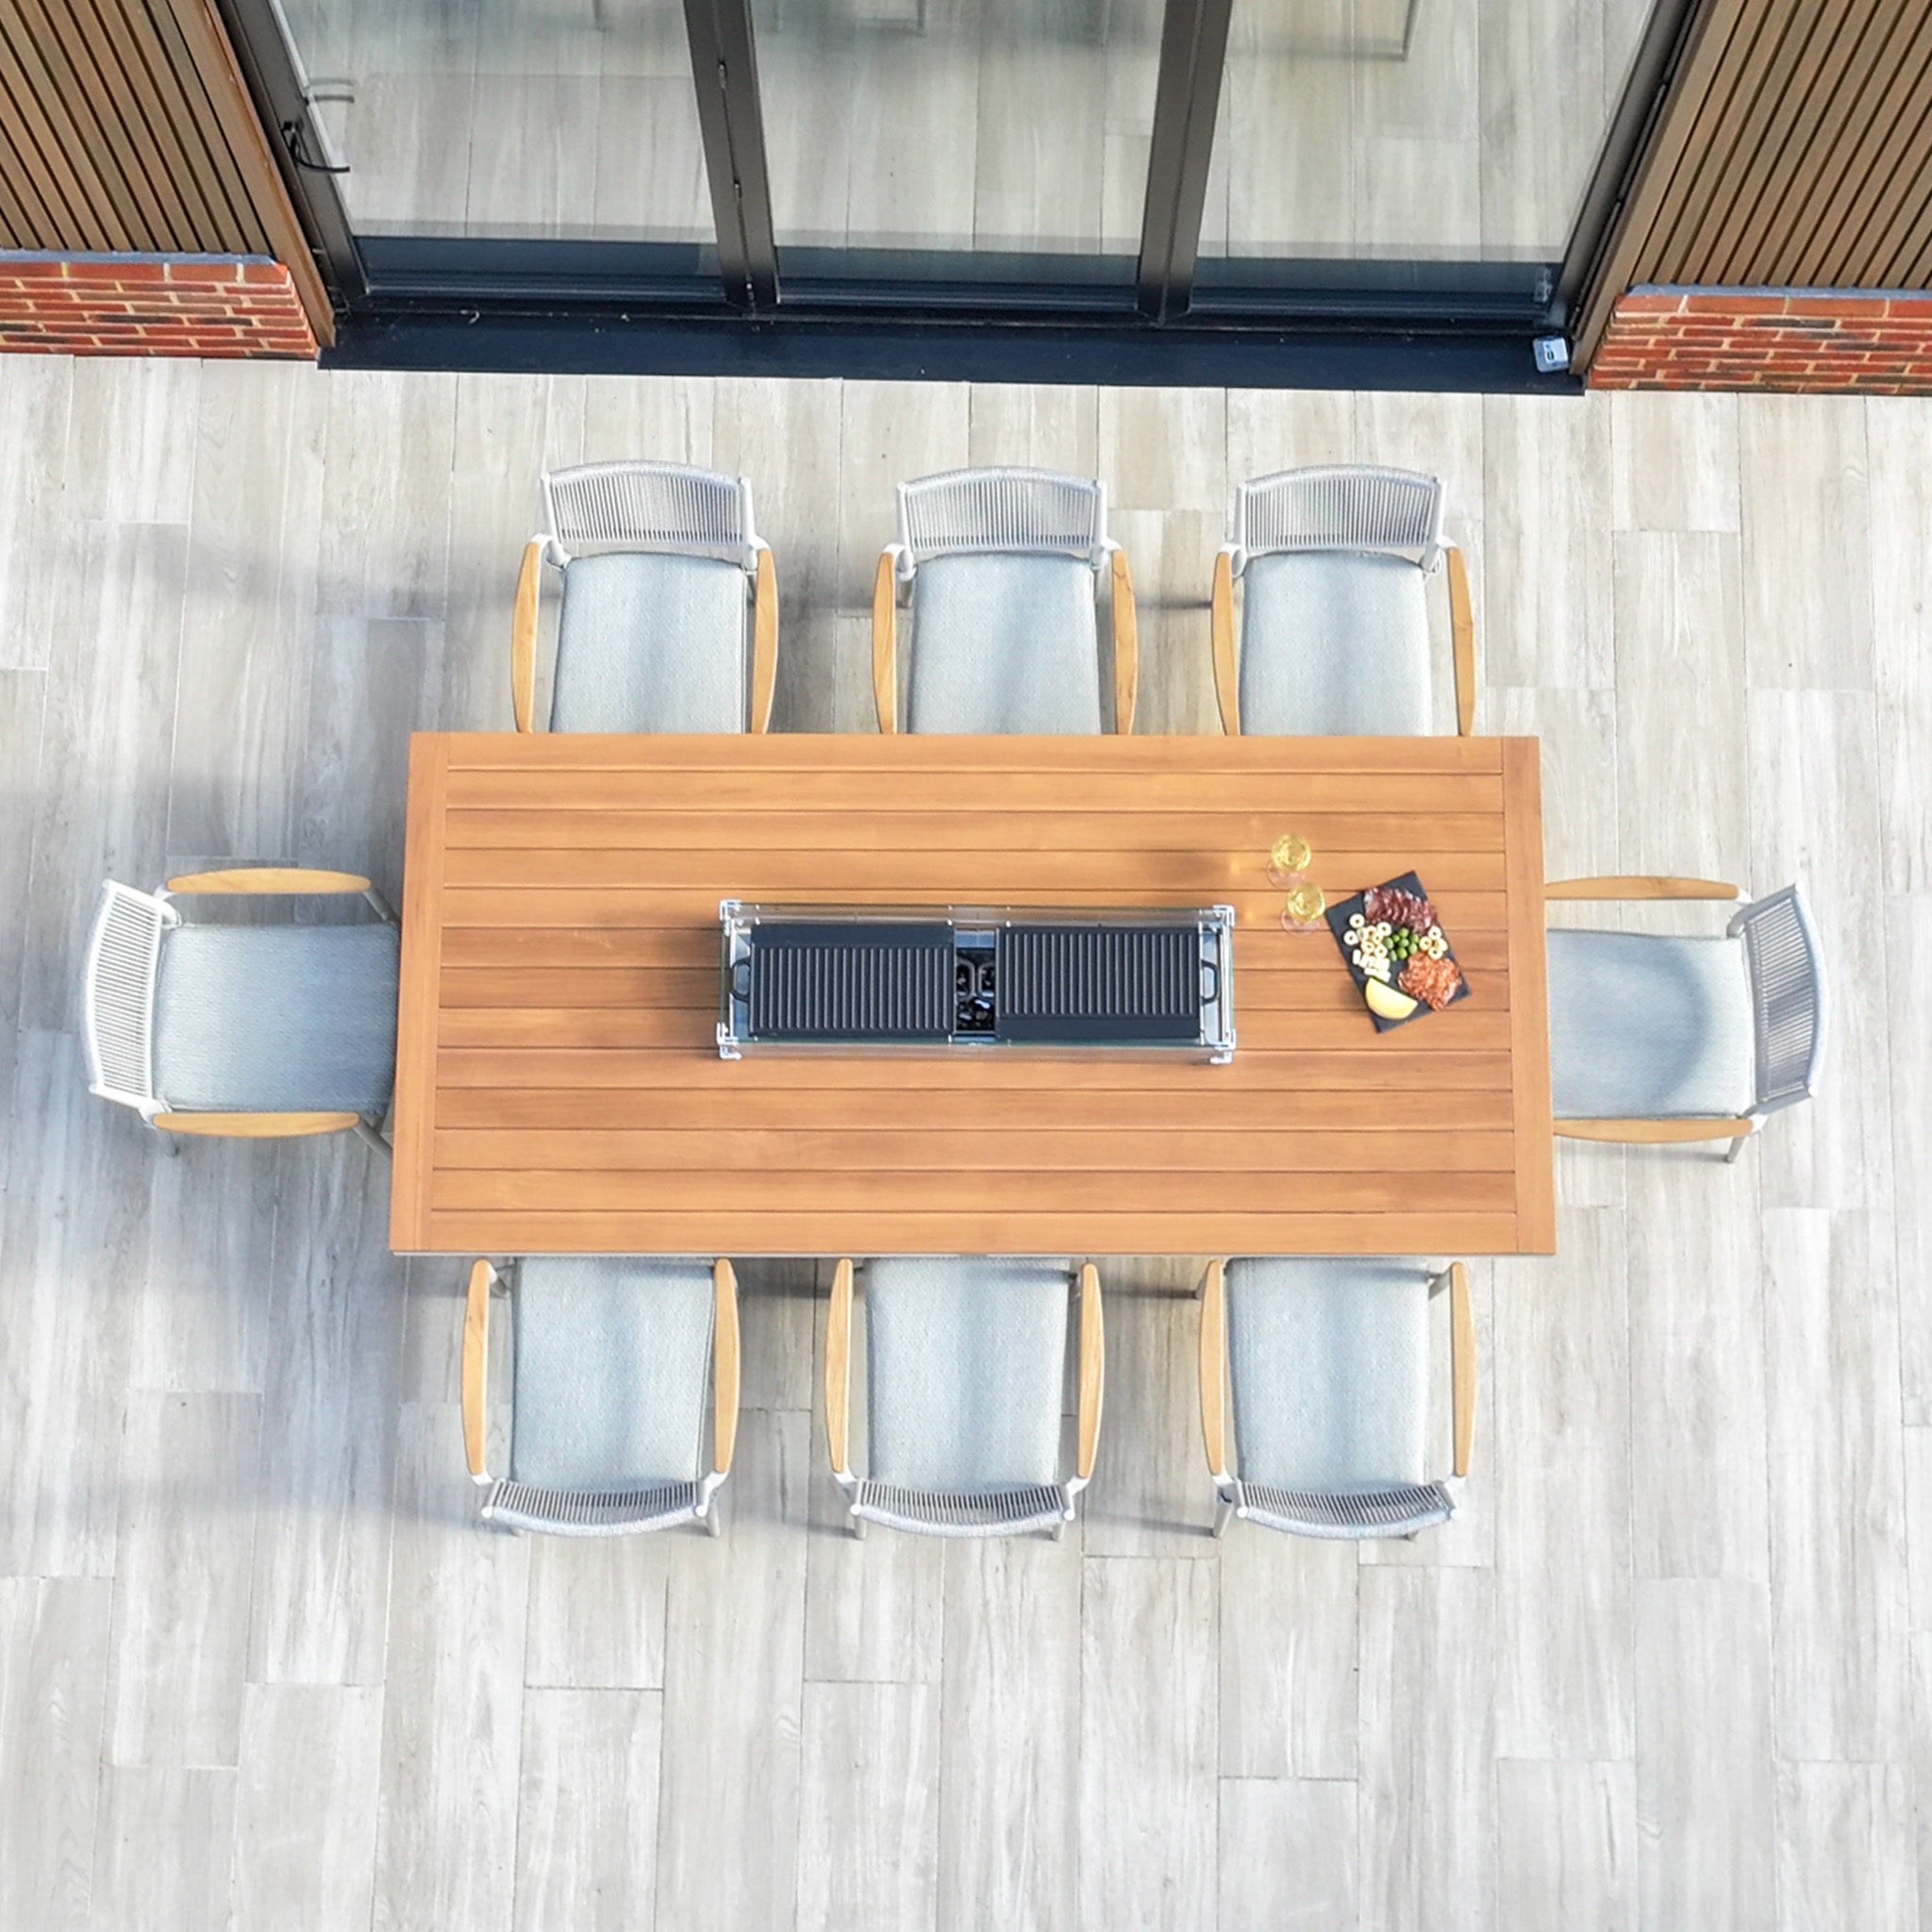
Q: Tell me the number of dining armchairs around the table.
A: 8